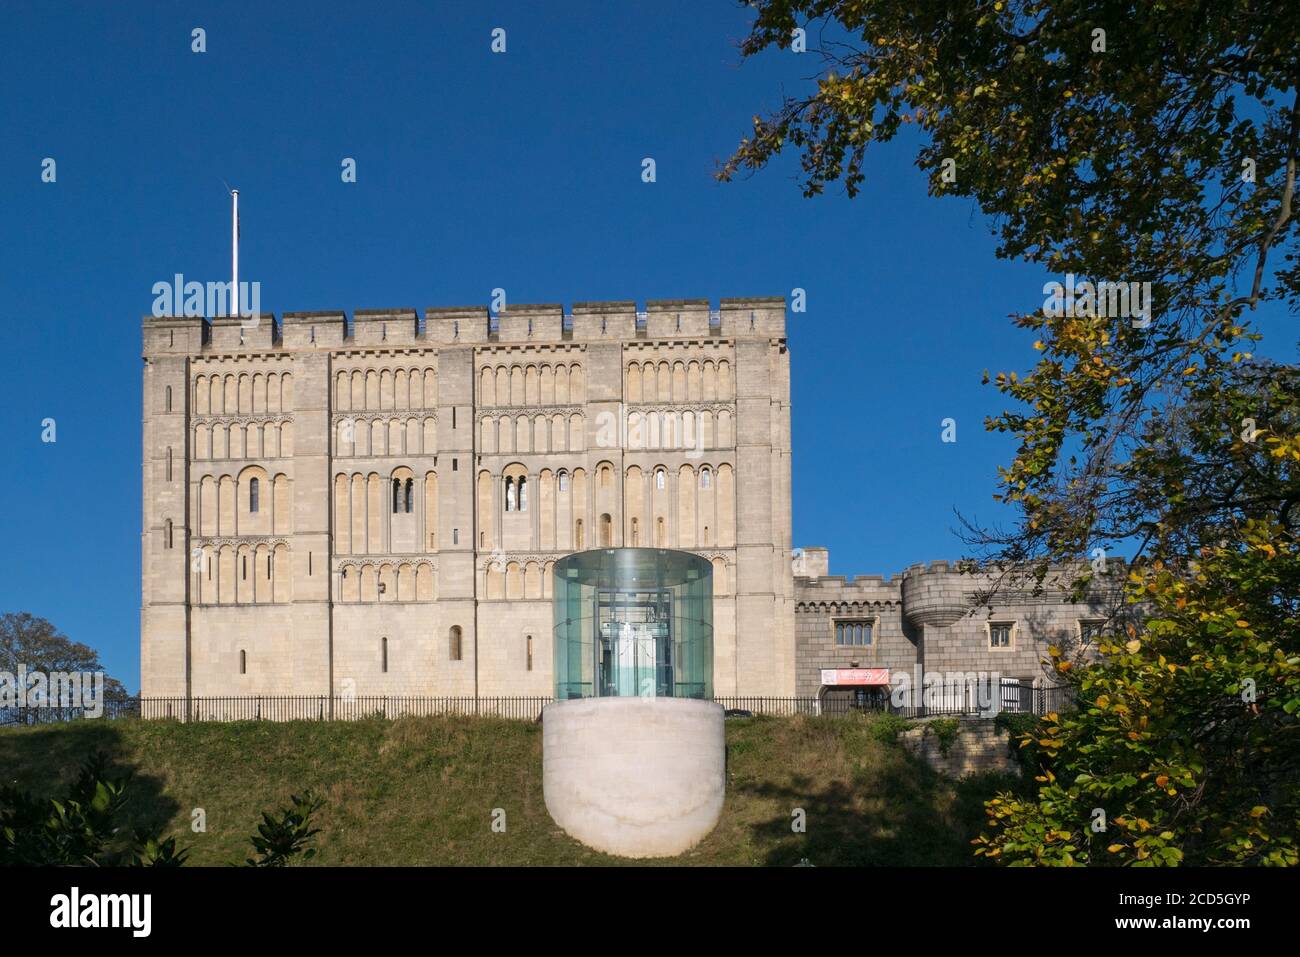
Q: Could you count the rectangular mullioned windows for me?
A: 3